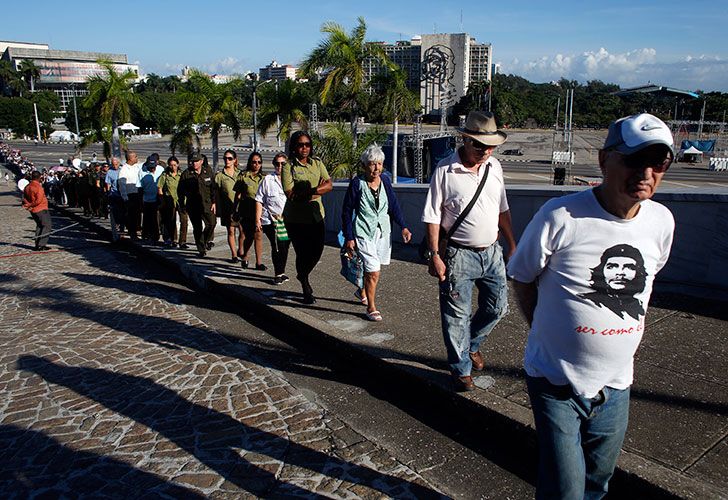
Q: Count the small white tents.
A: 3